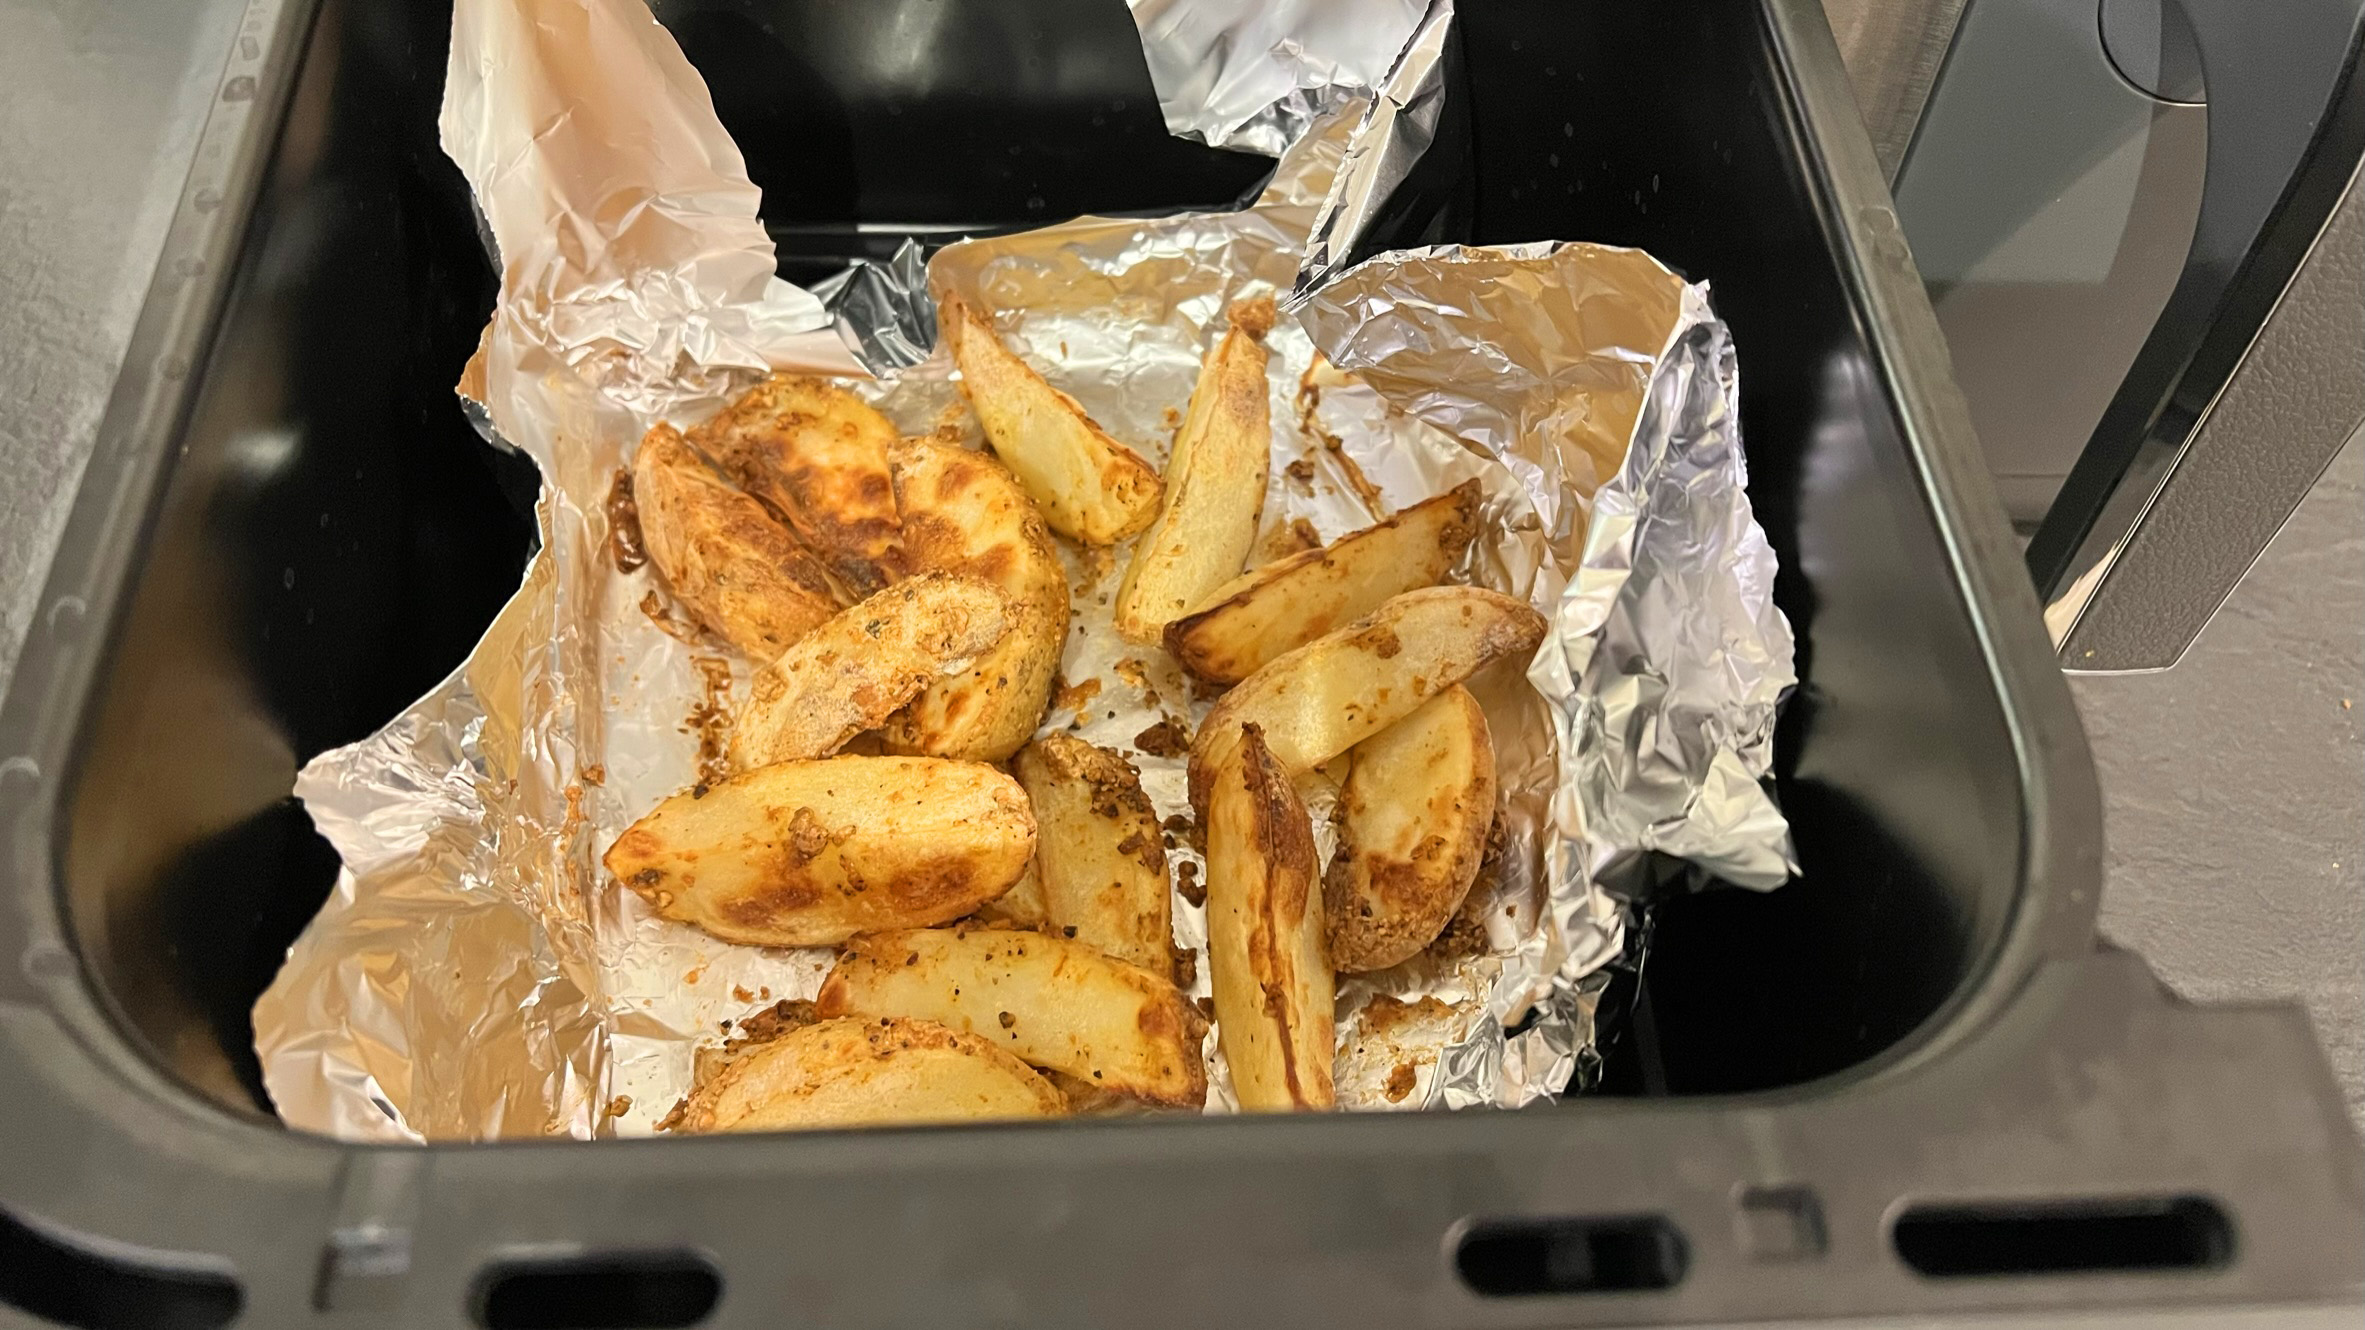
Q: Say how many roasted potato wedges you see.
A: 14